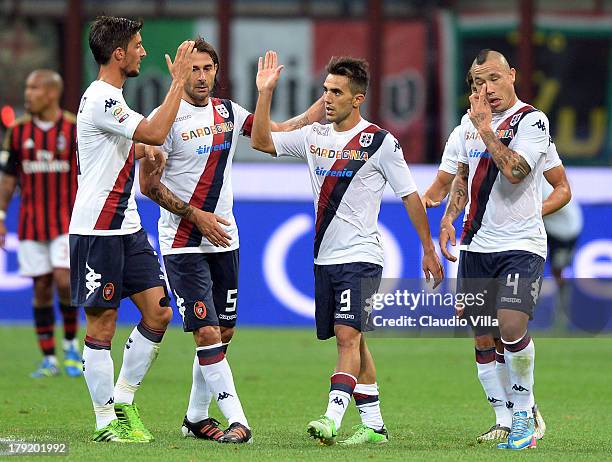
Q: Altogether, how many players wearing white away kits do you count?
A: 5